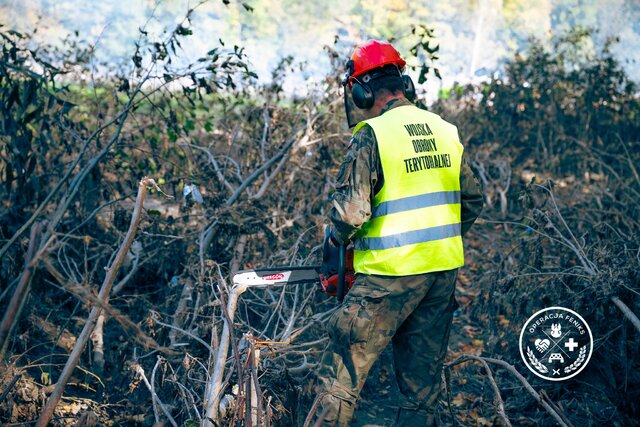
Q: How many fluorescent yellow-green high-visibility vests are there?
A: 1